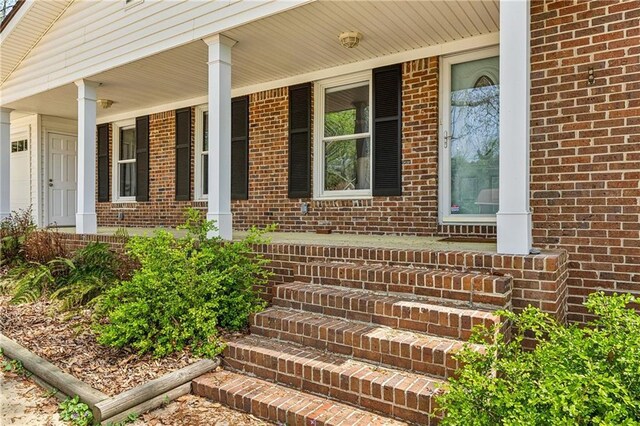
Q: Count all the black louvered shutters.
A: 6